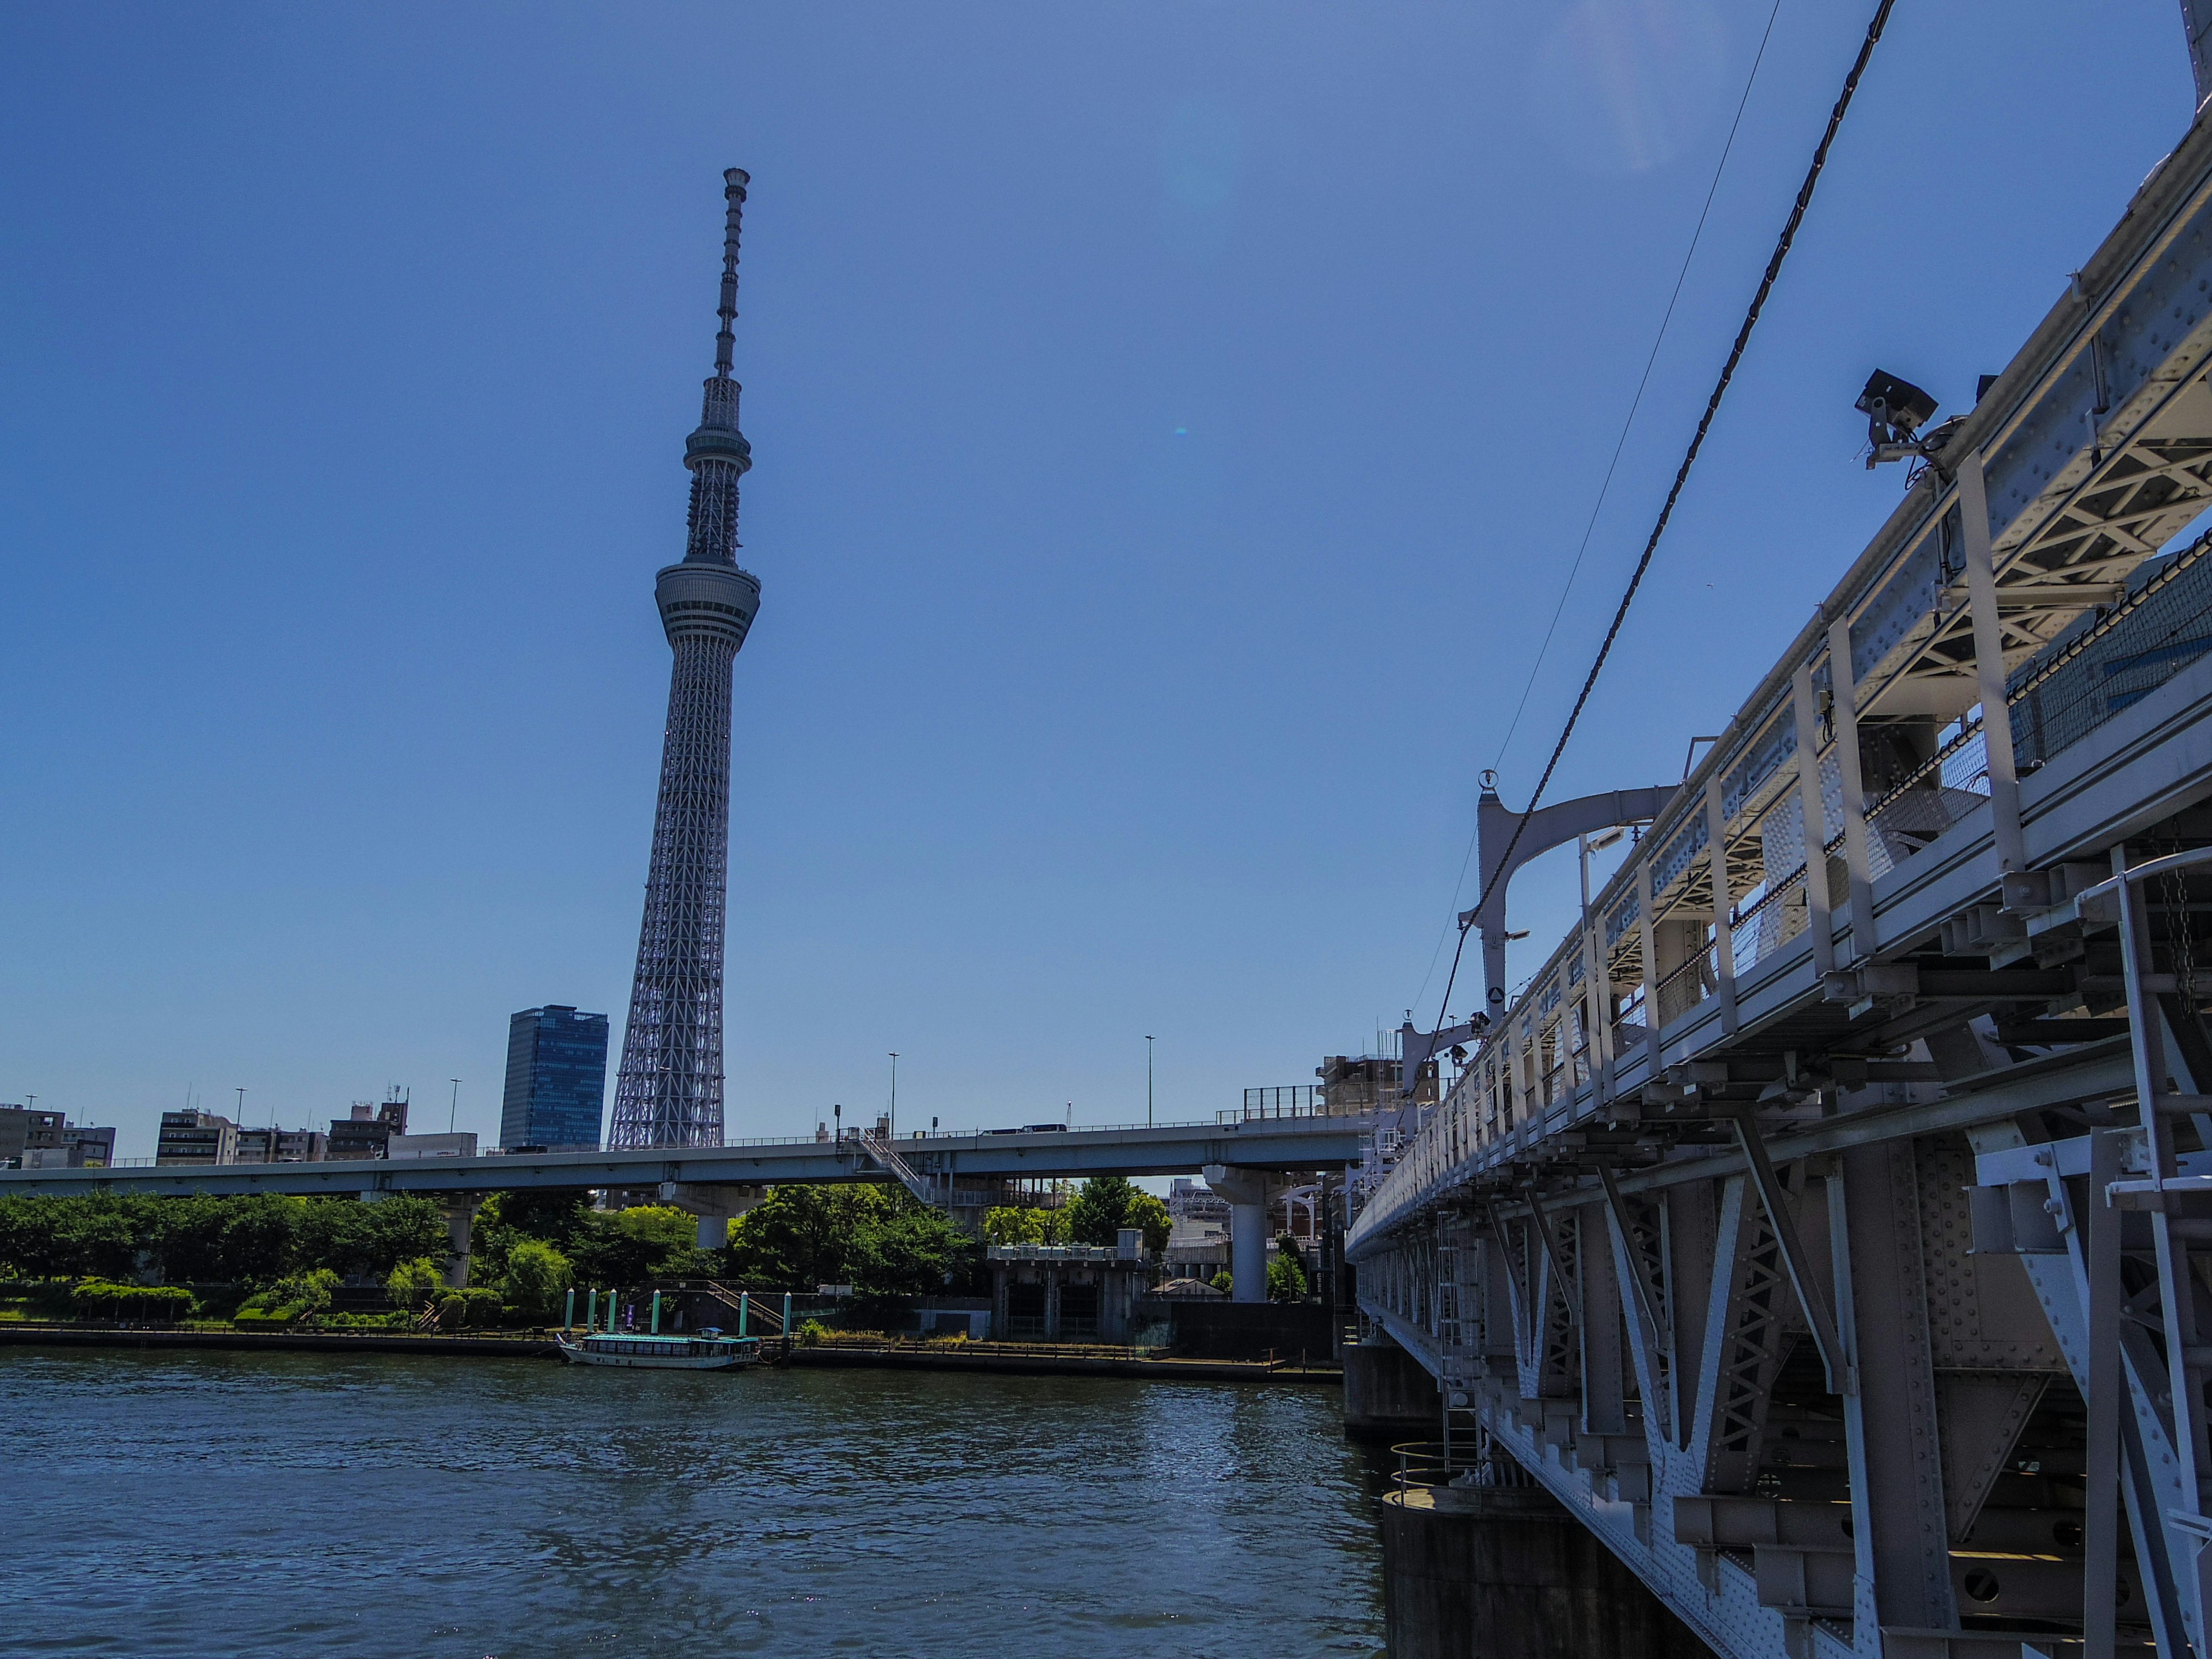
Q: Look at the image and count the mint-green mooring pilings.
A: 6